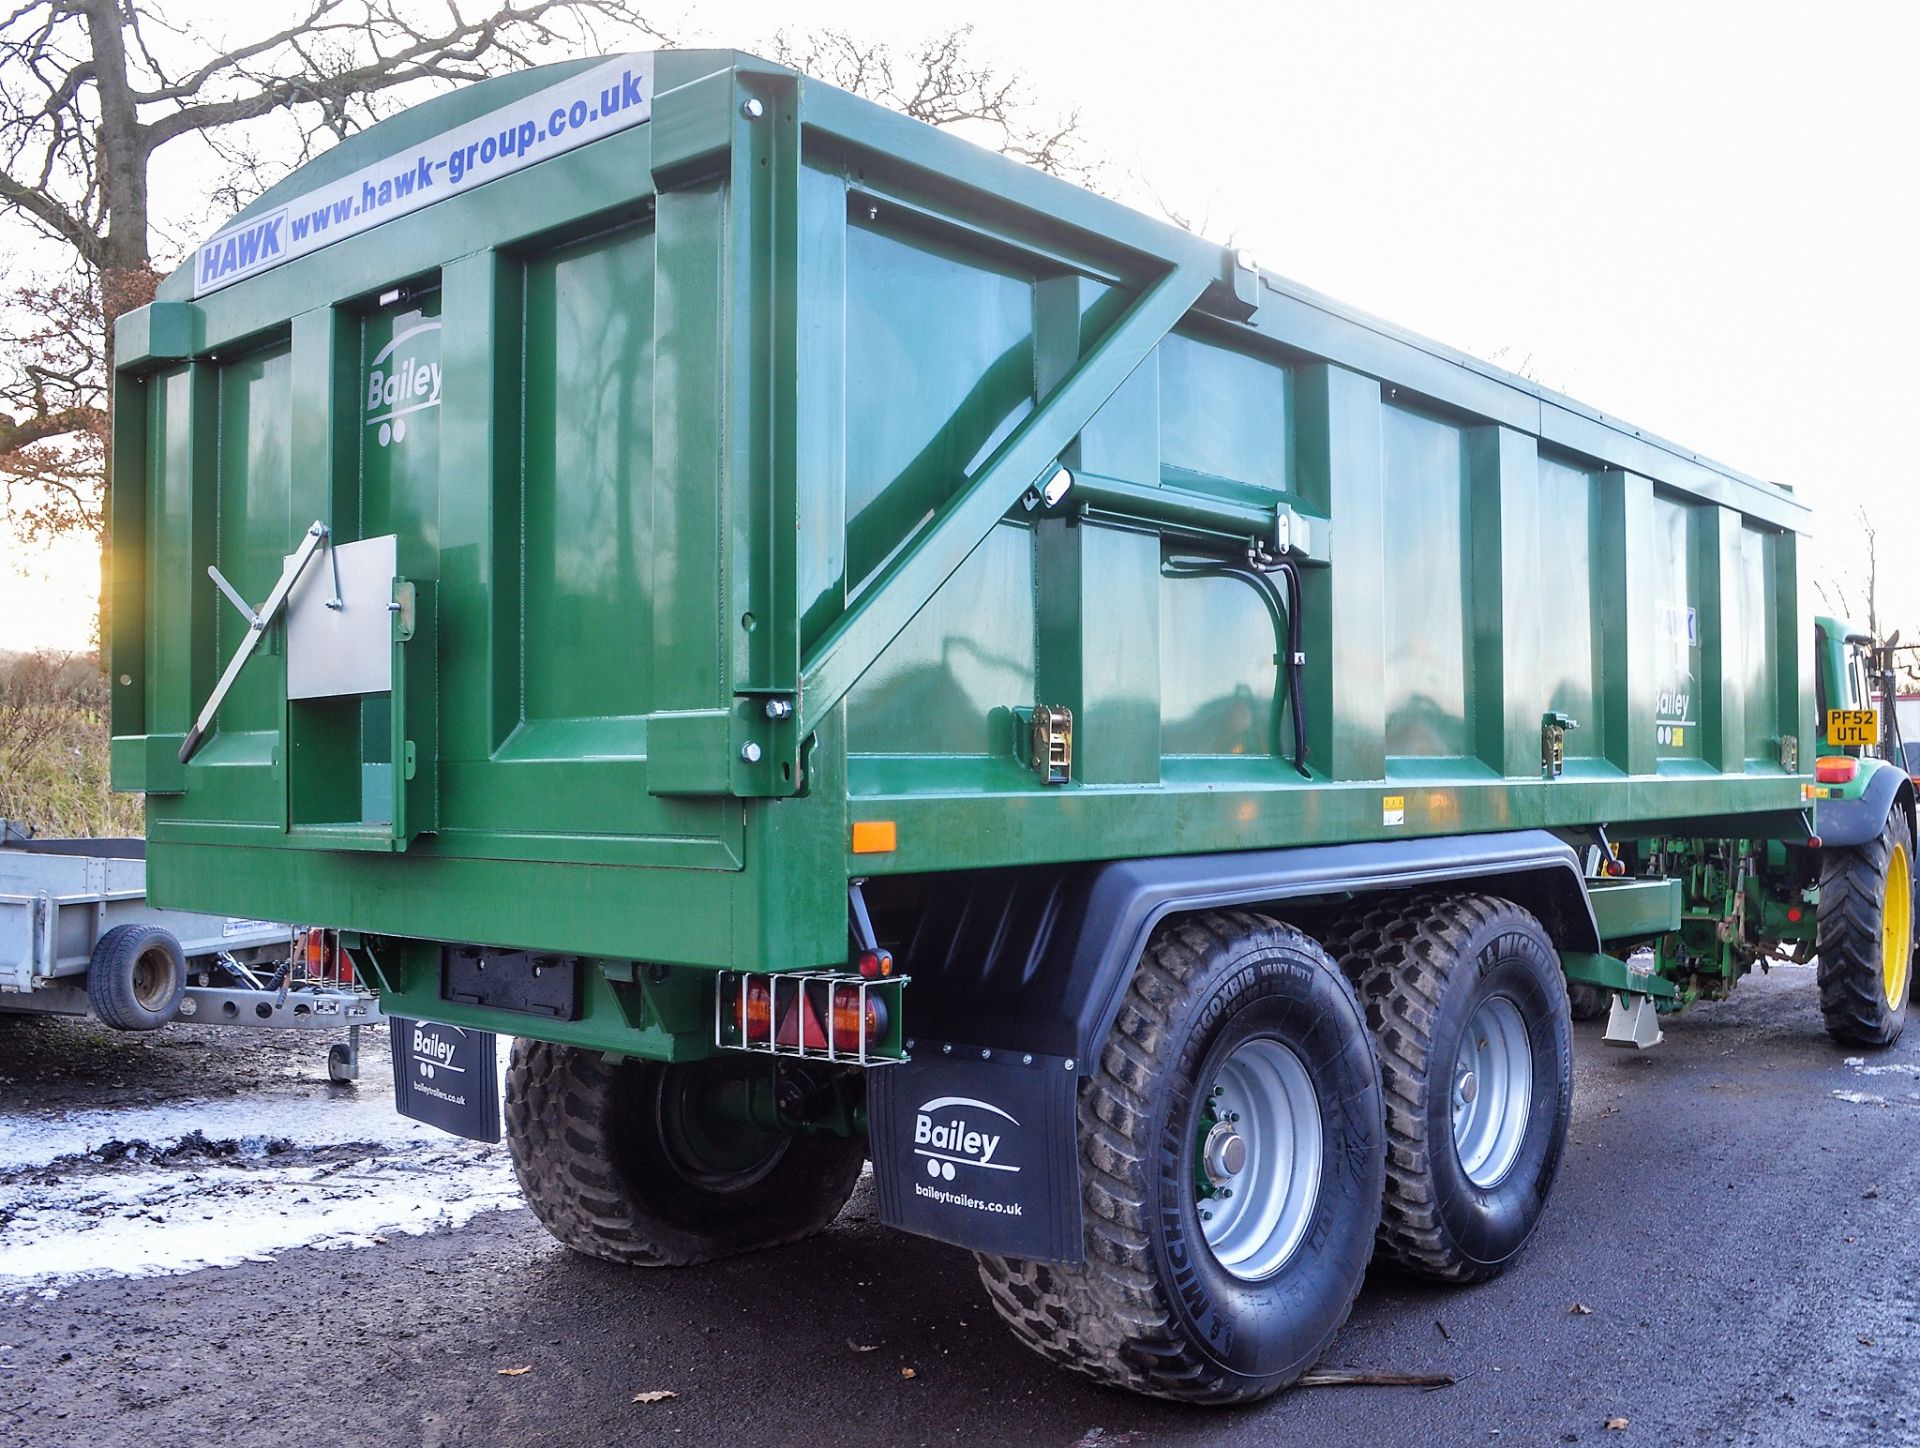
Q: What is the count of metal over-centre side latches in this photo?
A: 3